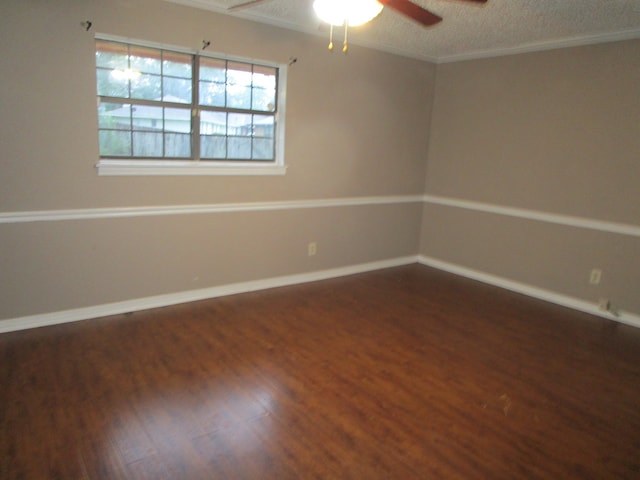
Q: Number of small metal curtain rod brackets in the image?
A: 3